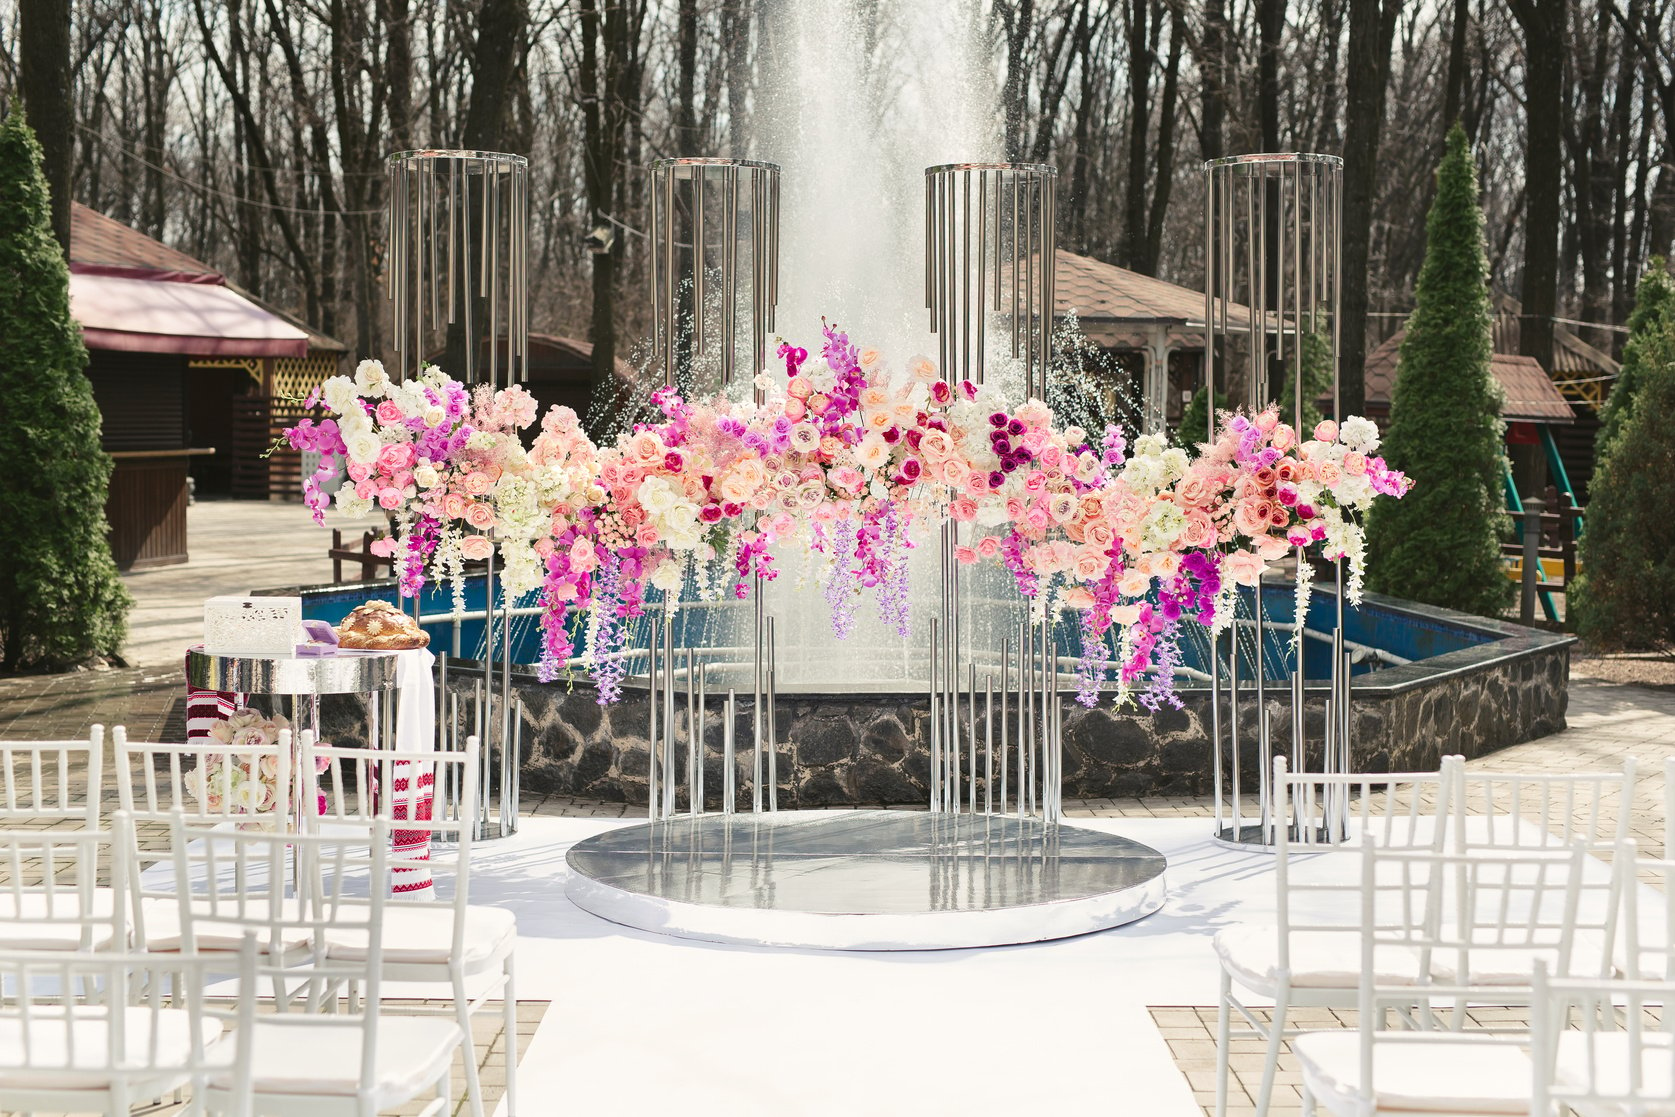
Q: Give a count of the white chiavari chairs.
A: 12